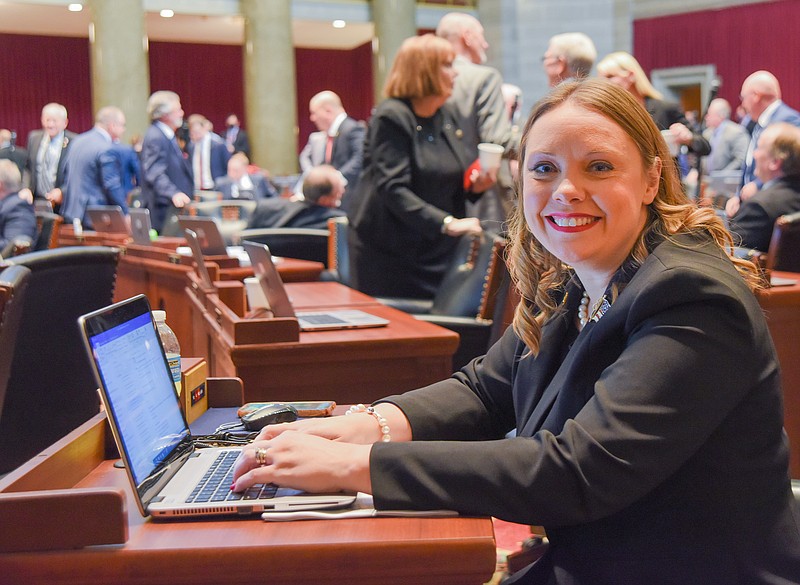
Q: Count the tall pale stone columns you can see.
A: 3